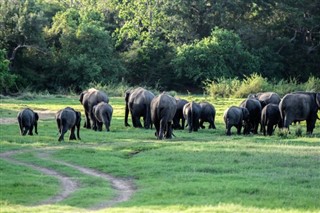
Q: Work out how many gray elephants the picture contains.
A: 14